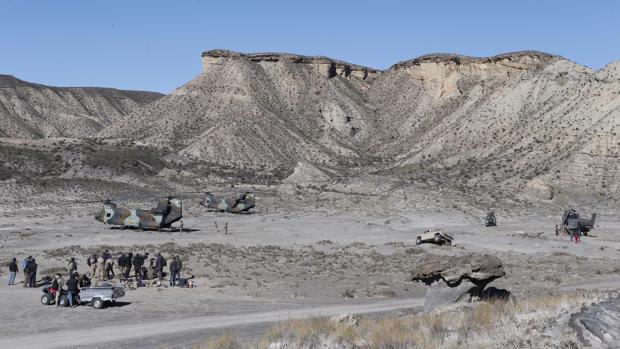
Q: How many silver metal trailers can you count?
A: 1